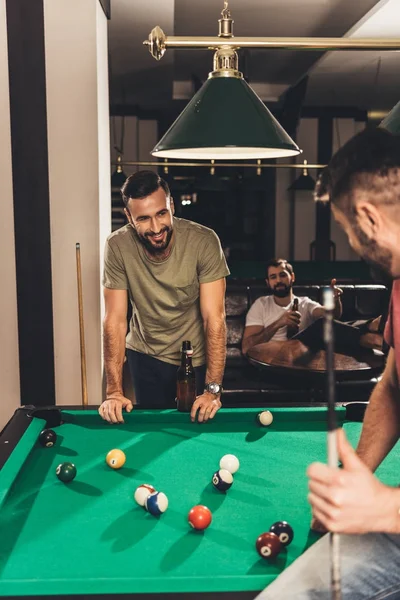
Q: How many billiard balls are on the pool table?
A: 11